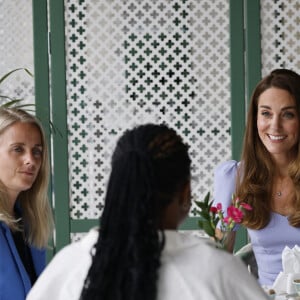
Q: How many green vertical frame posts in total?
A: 4